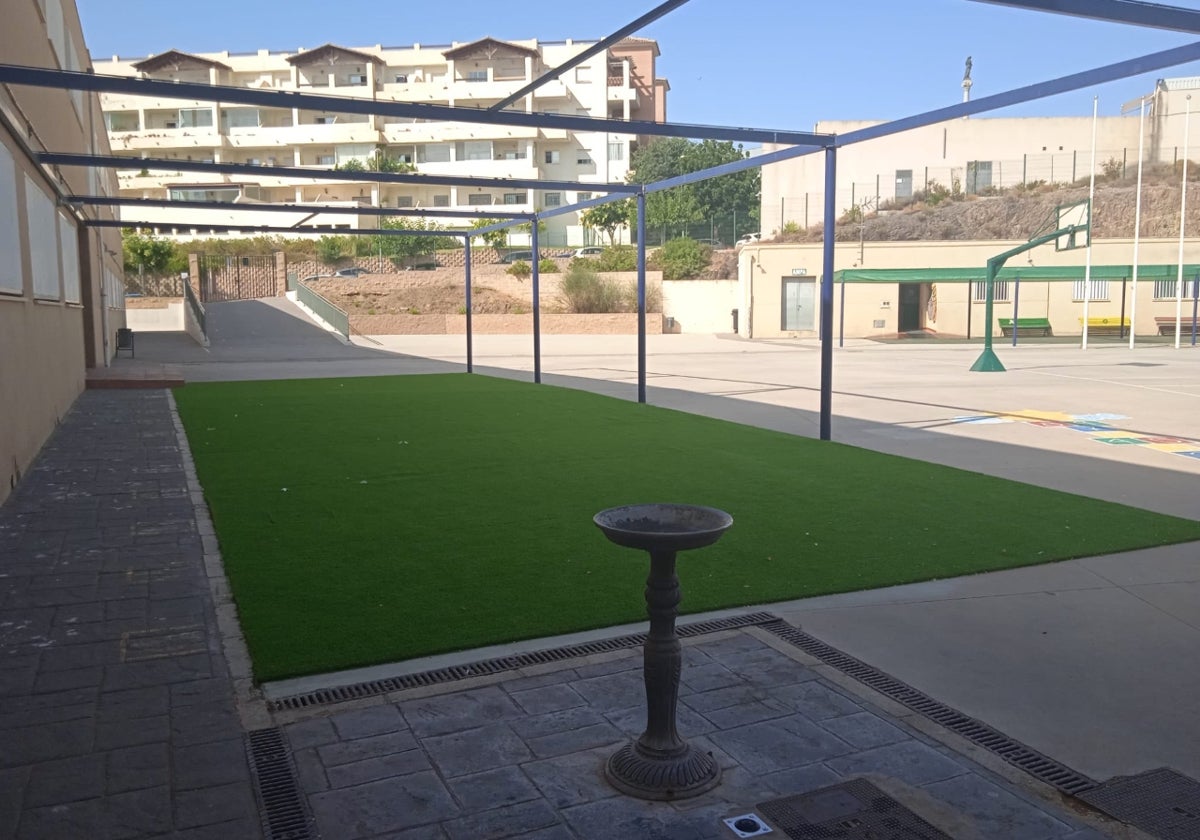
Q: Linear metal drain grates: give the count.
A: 3